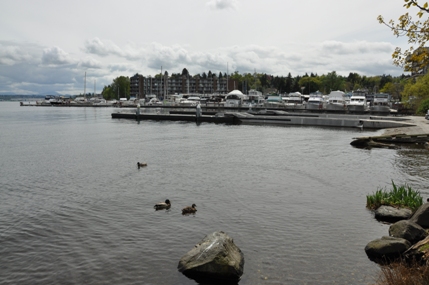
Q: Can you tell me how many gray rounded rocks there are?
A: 5